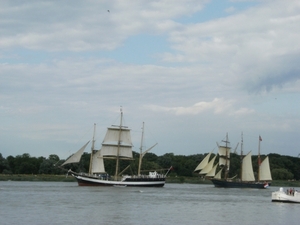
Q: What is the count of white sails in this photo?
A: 12